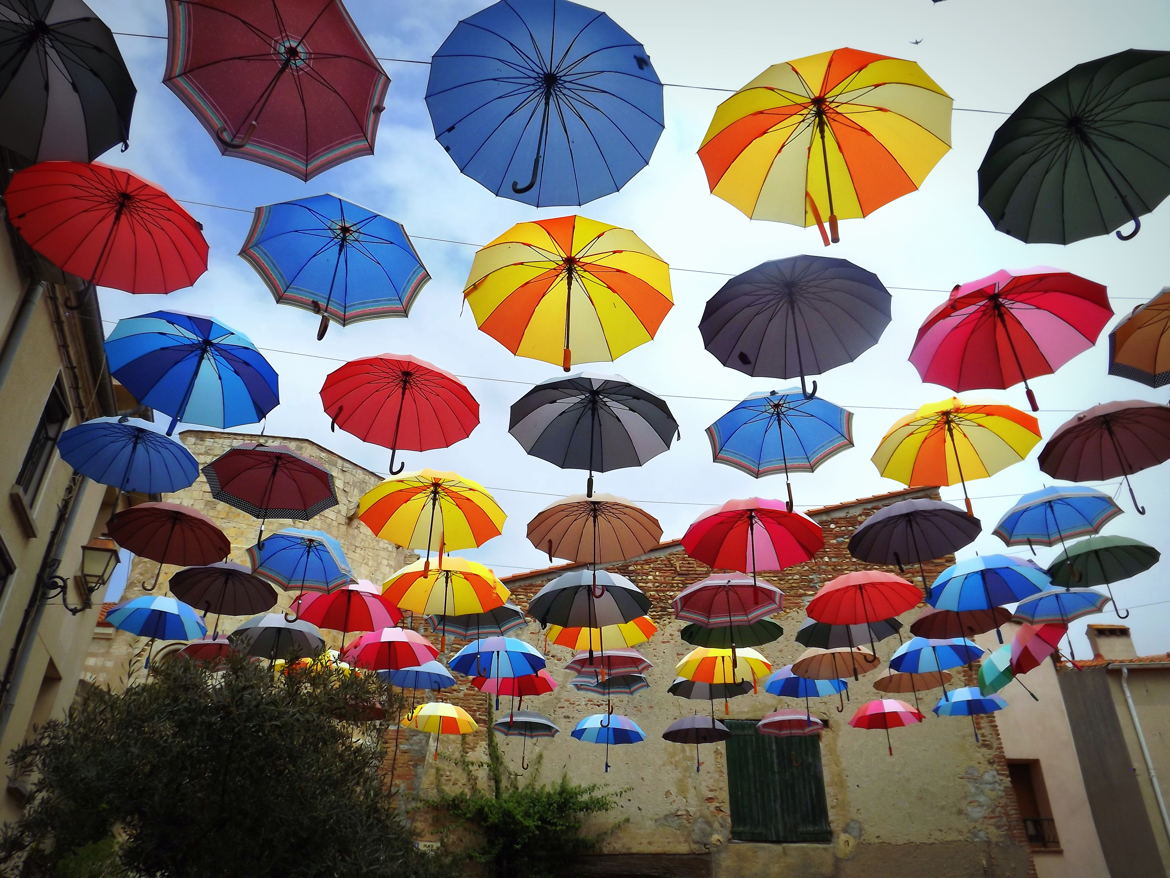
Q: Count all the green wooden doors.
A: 1